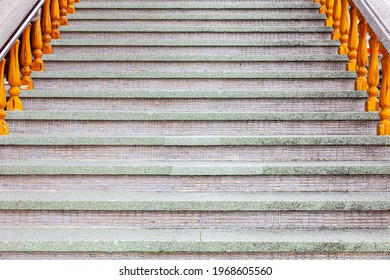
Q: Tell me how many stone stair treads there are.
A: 12